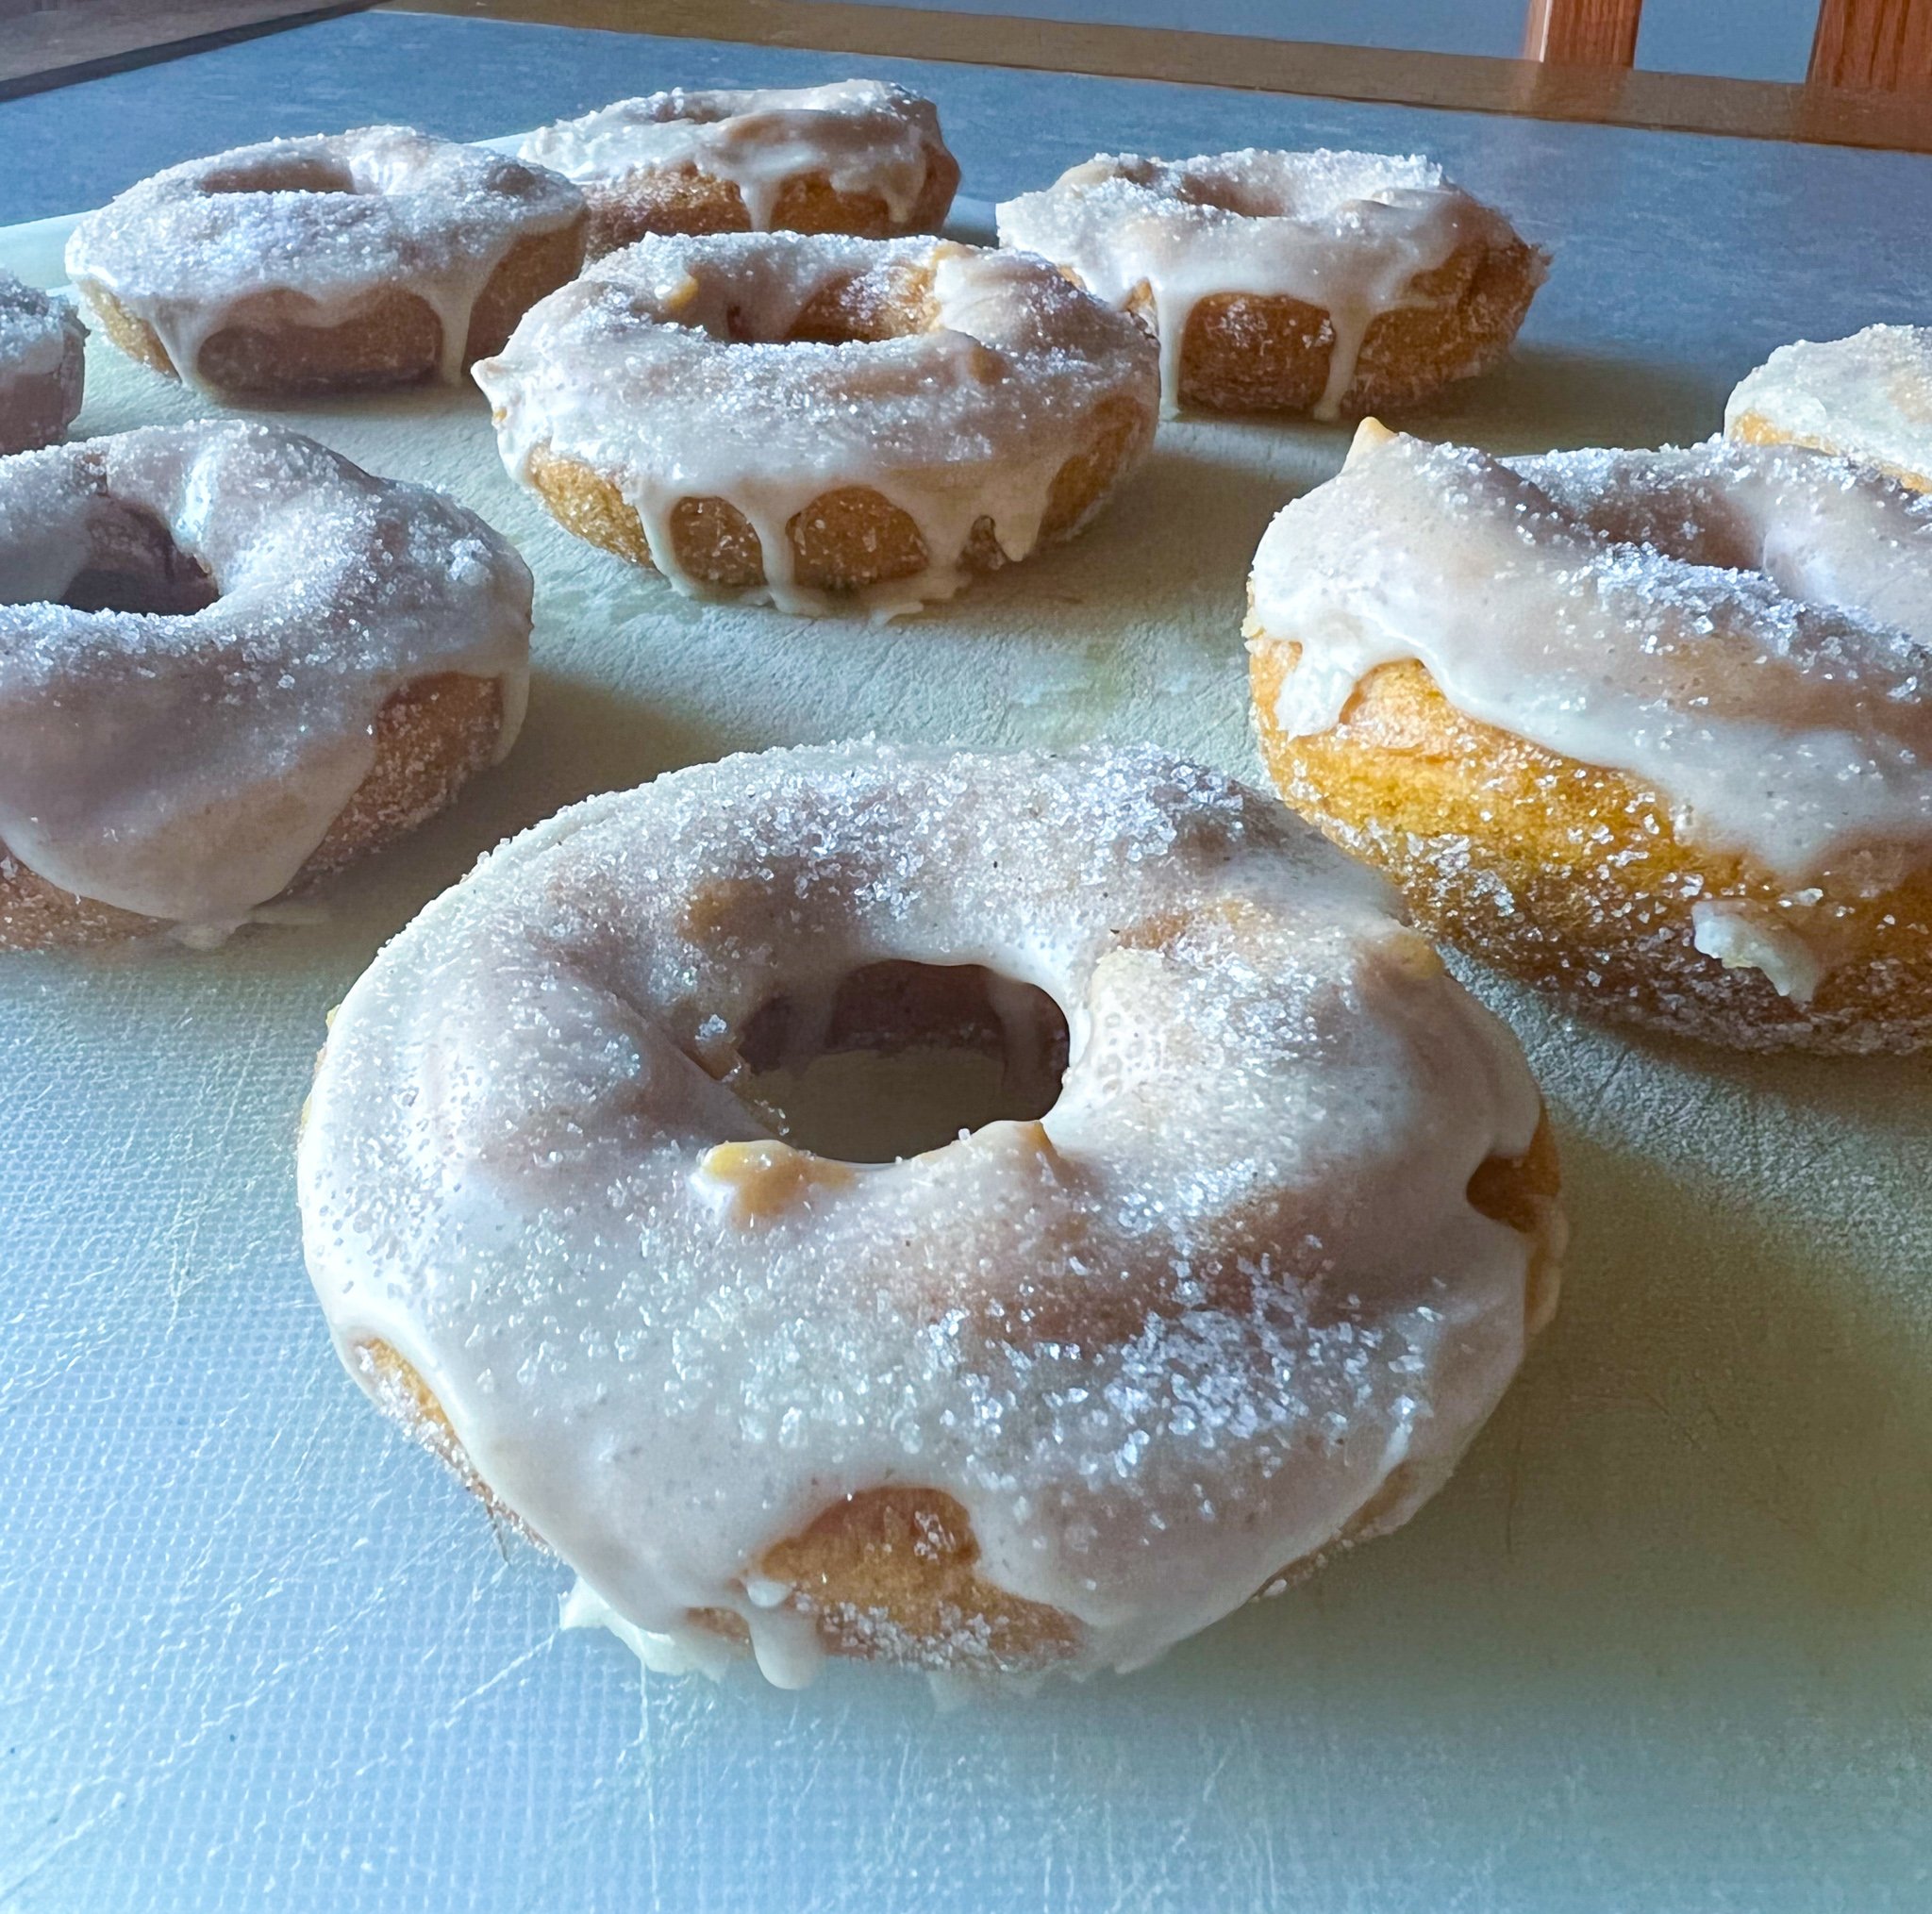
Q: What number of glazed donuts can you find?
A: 9